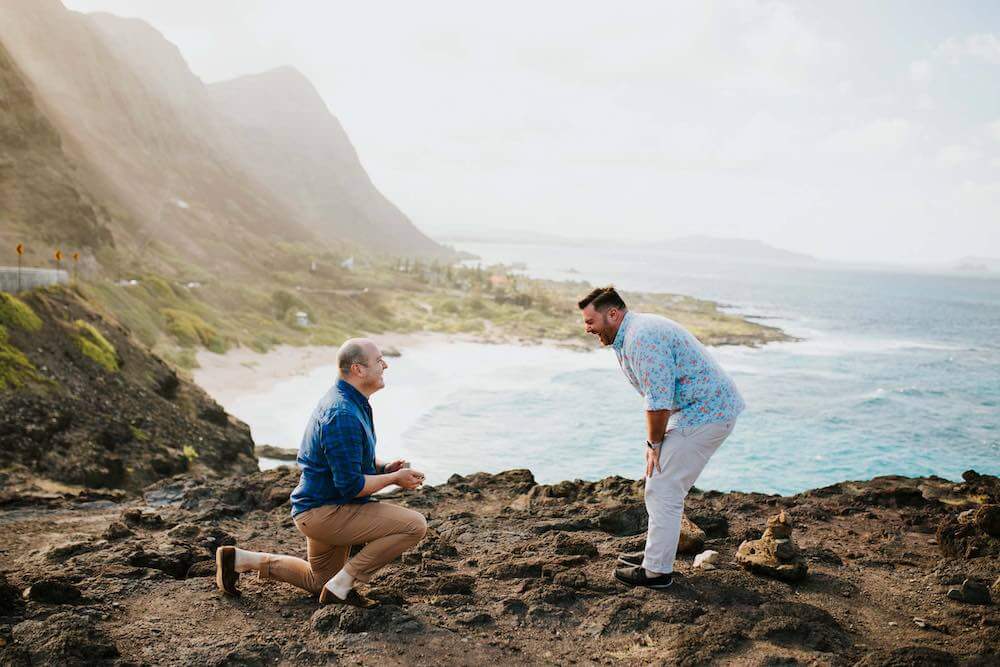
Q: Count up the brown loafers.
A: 2